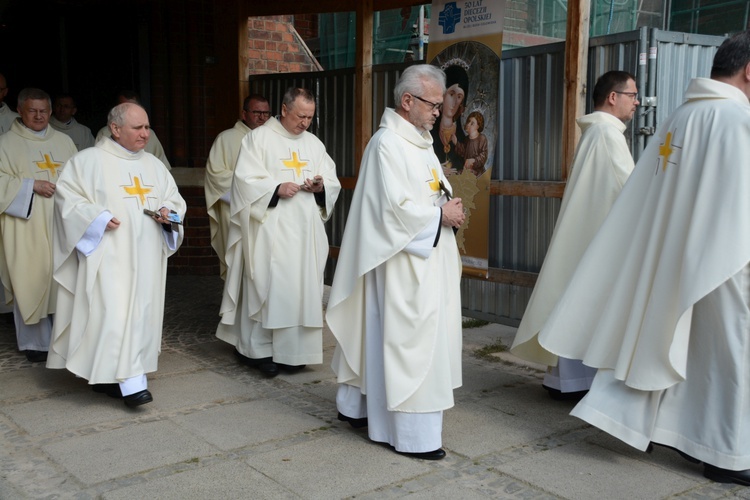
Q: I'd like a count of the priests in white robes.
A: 10